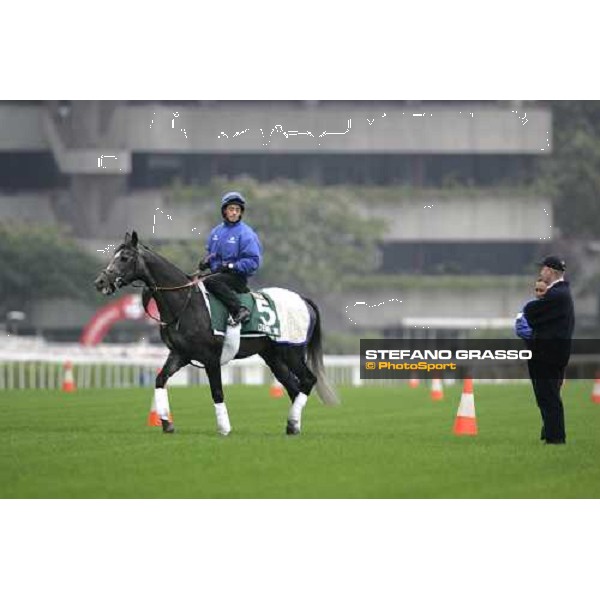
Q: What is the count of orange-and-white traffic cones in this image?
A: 7